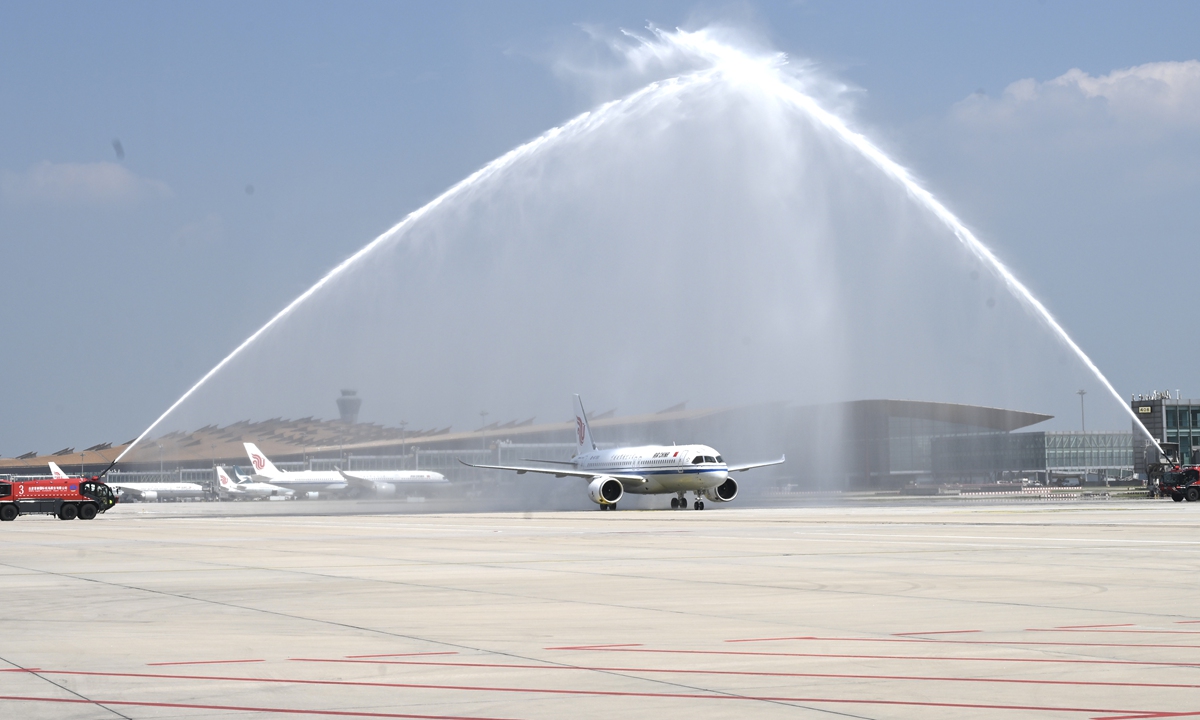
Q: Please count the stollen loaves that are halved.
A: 0